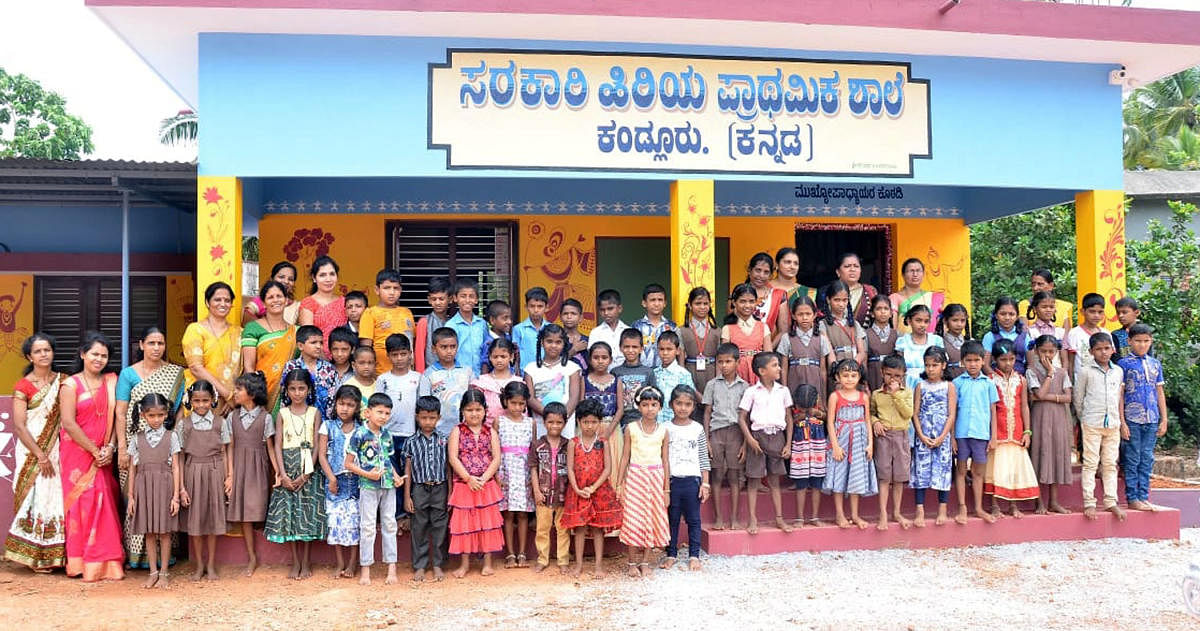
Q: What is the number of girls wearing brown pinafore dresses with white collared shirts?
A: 9